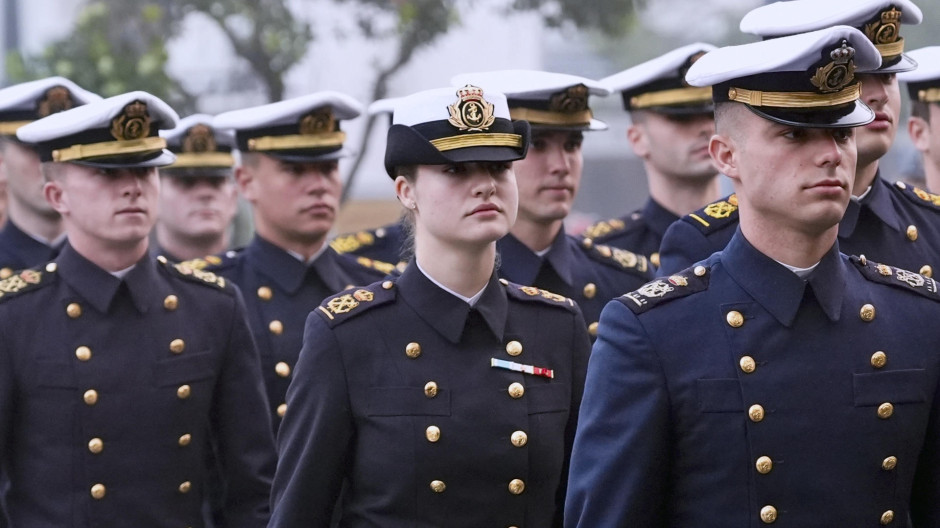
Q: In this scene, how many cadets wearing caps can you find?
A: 11